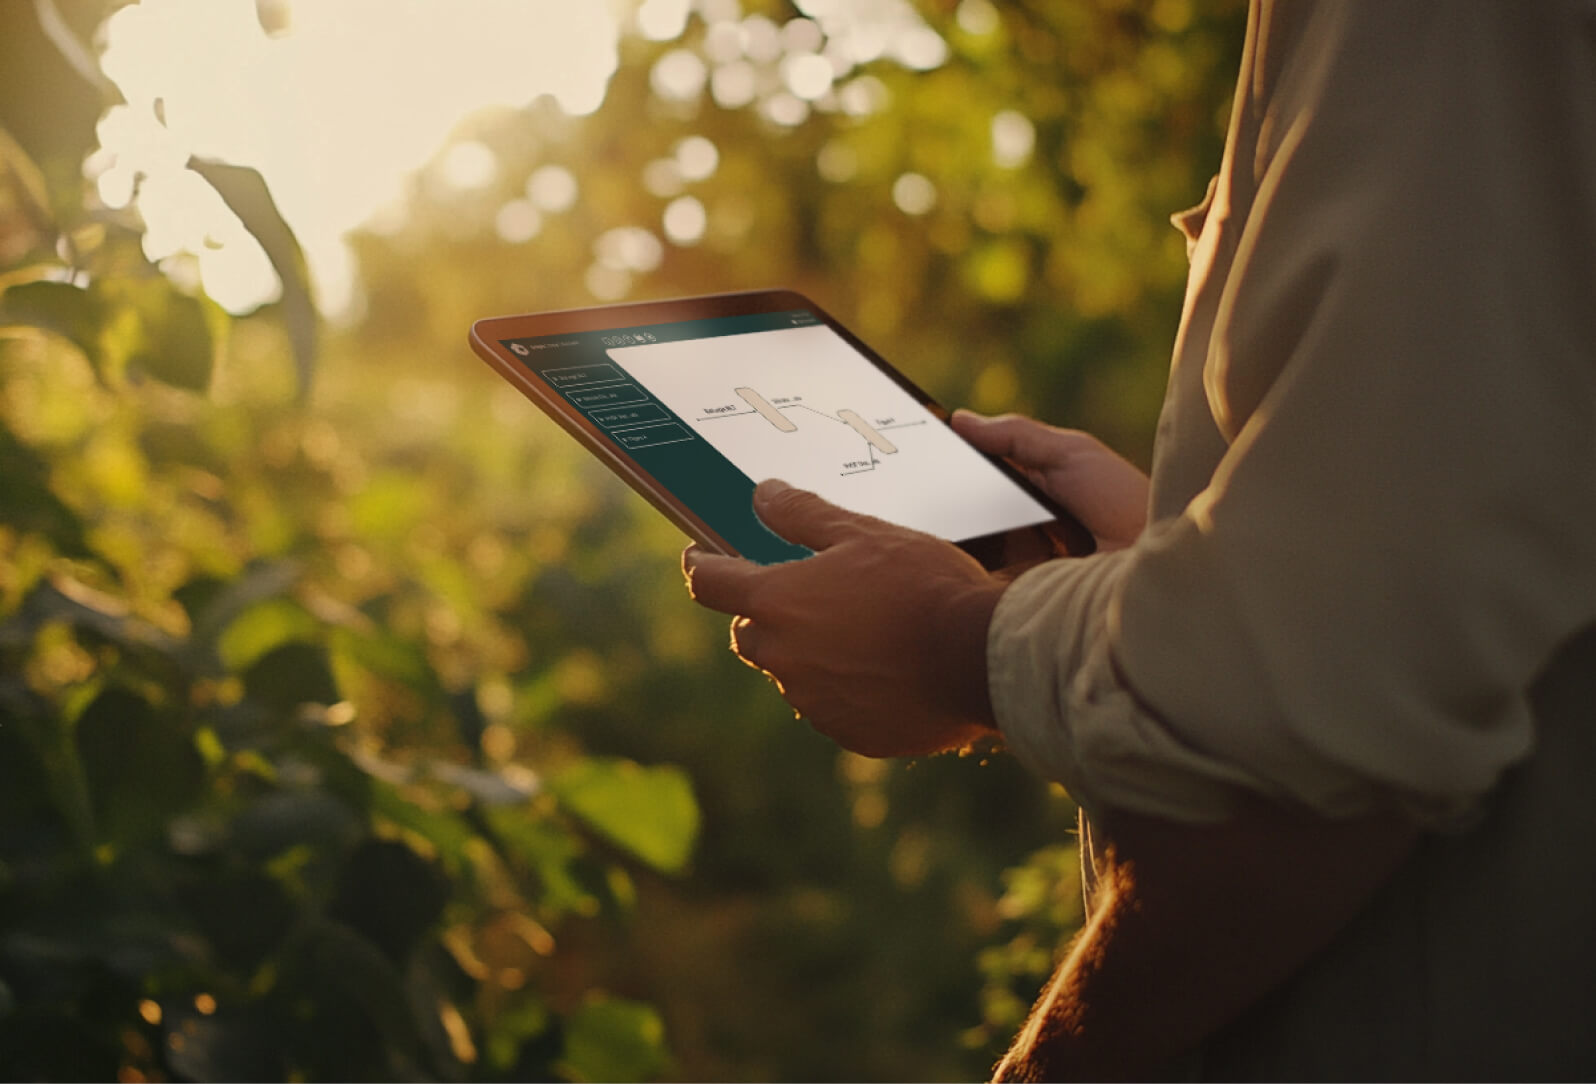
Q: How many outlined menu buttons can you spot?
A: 4